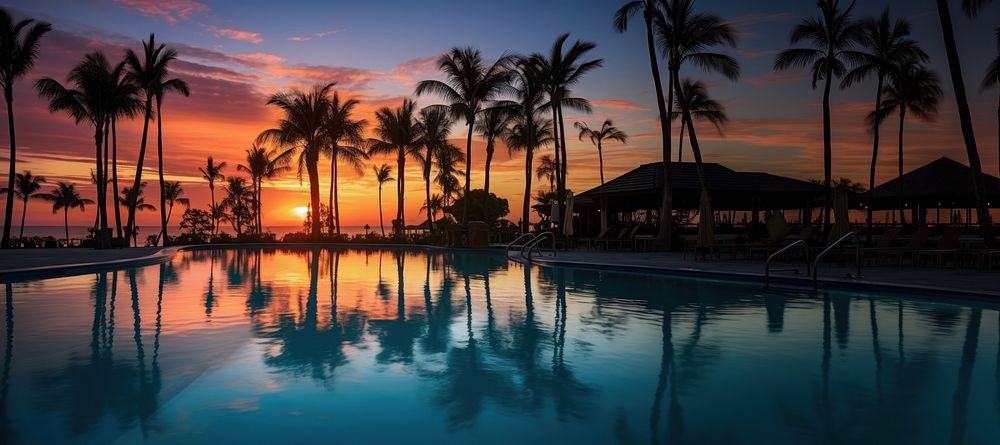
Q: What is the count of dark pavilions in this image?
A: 2